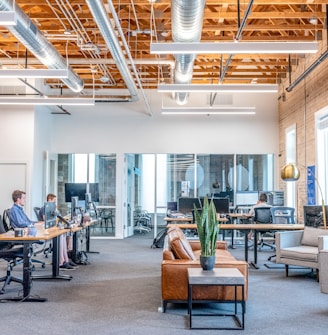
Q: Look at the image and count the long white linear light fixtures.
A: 6